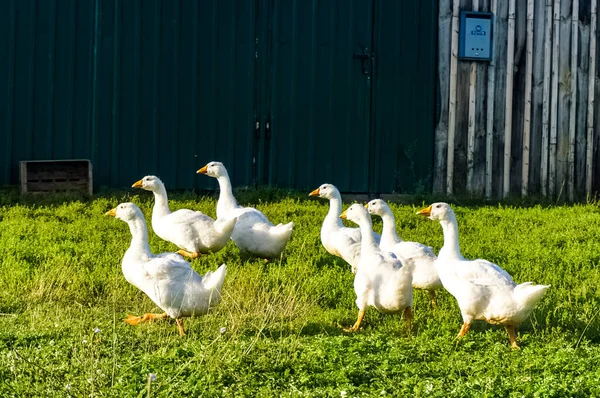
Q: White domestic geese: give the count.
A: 7